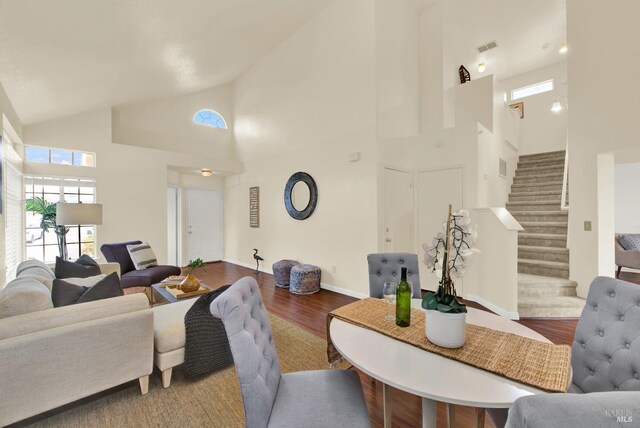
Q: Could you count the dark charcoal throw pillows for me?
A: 2